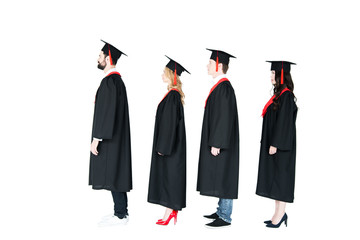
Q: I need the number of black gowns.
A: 4